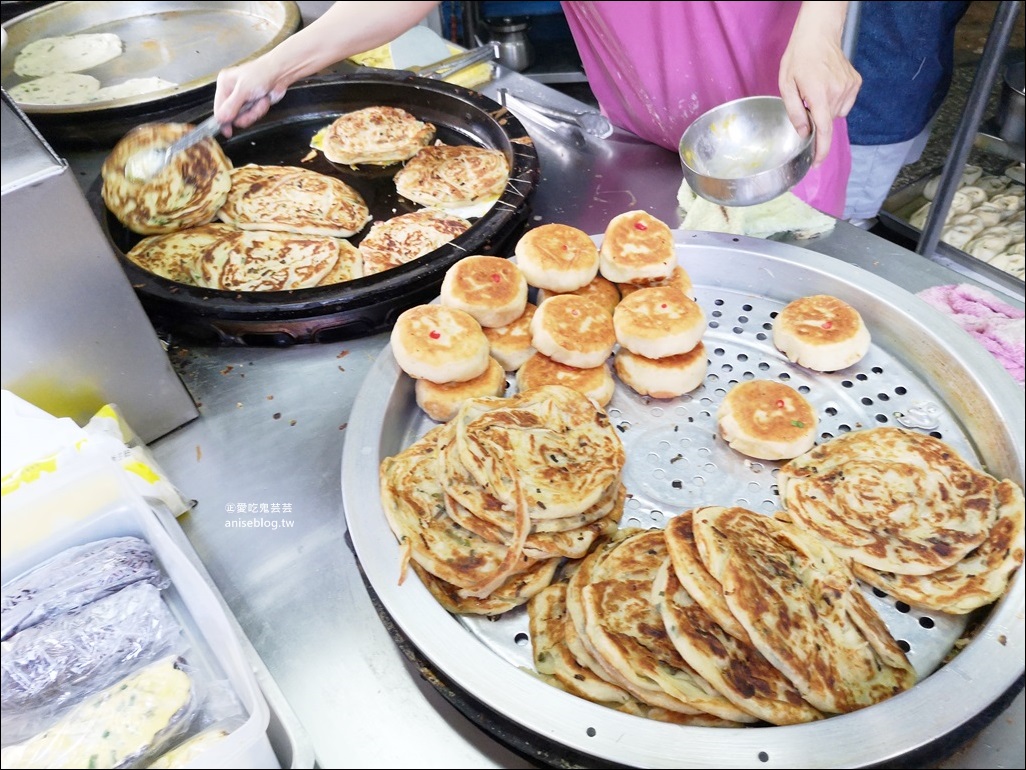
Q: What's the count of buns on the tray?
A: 14